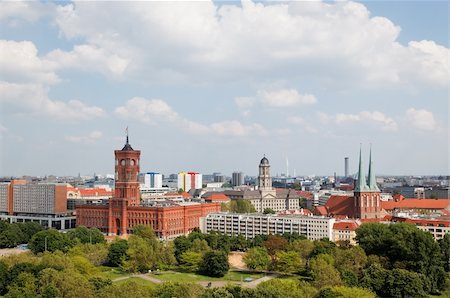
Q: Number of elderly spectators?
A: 0